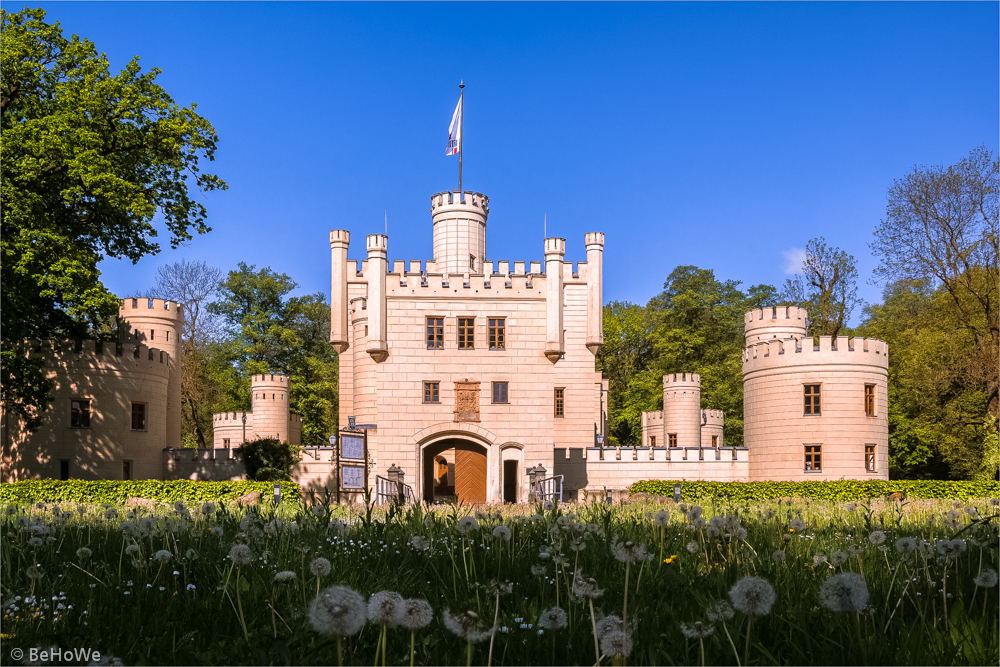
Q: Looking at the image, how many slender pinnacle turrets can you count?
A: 4